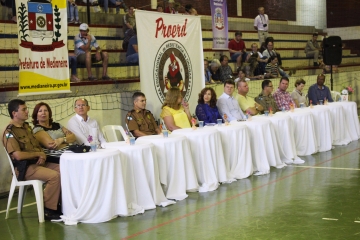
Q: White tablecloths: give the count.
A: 11